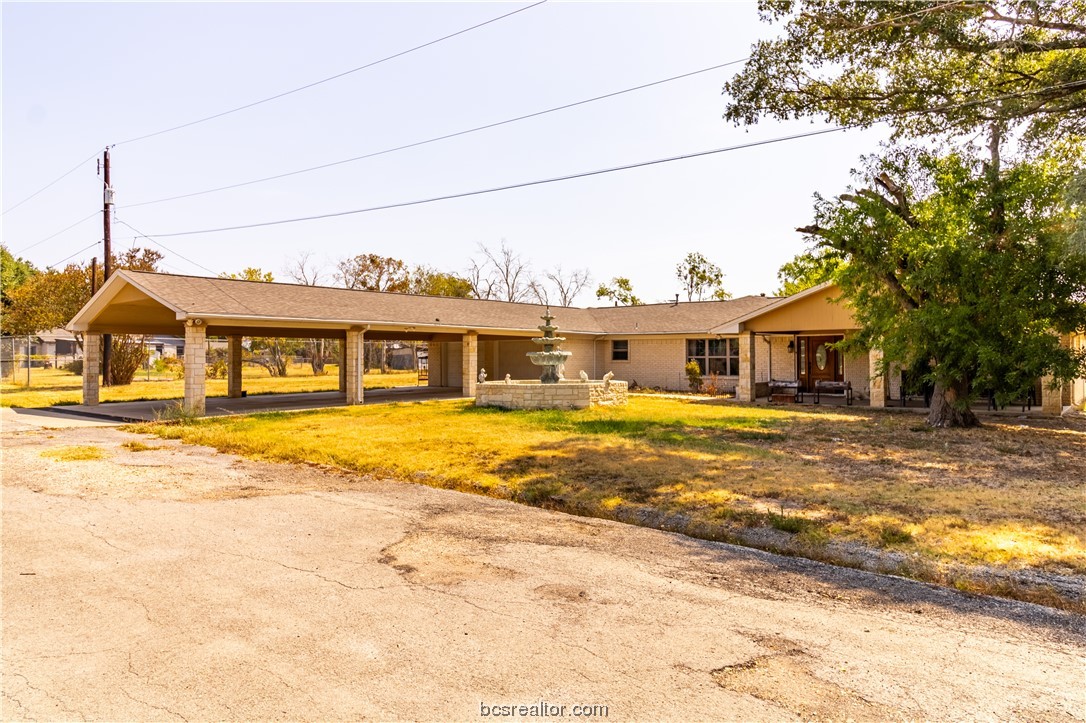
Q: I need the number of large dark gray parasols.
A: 0